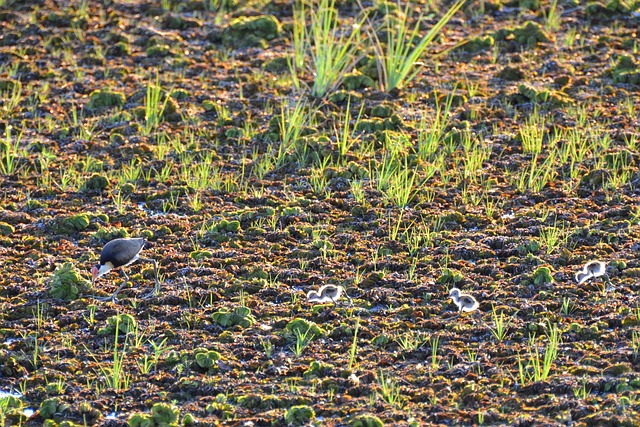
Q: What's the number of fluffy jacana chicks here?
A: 3